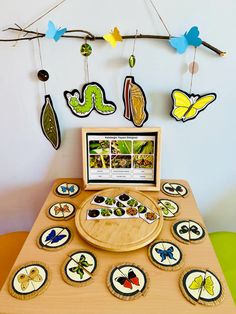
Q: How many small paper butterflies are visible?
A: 3